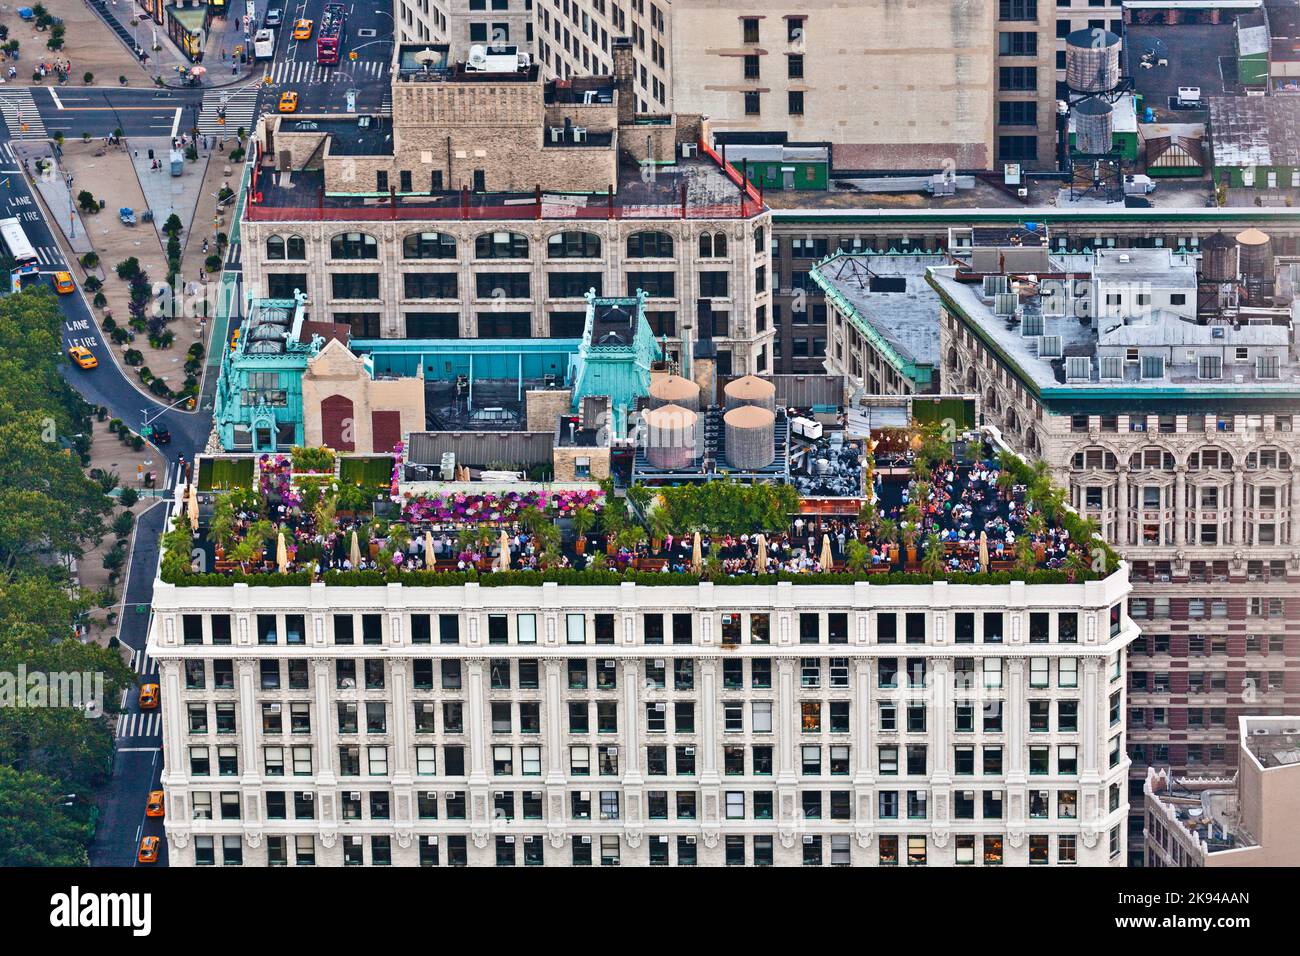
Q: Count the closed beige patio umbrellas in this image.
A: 9